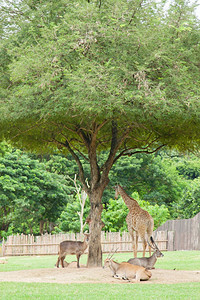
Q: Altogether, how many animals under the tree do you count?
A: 4